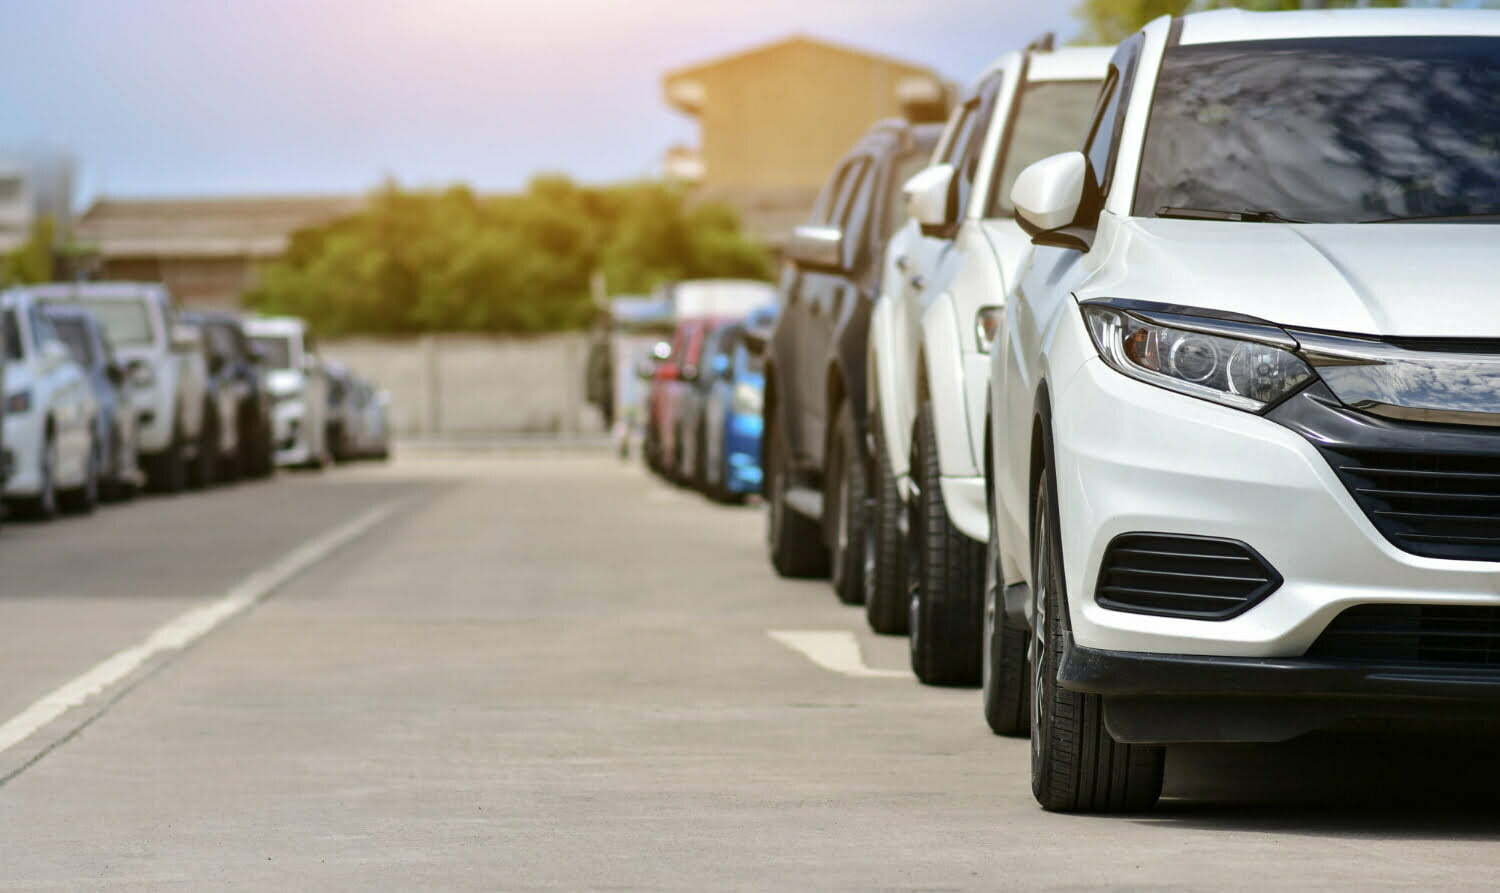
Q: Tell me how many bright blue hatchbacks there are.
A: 1